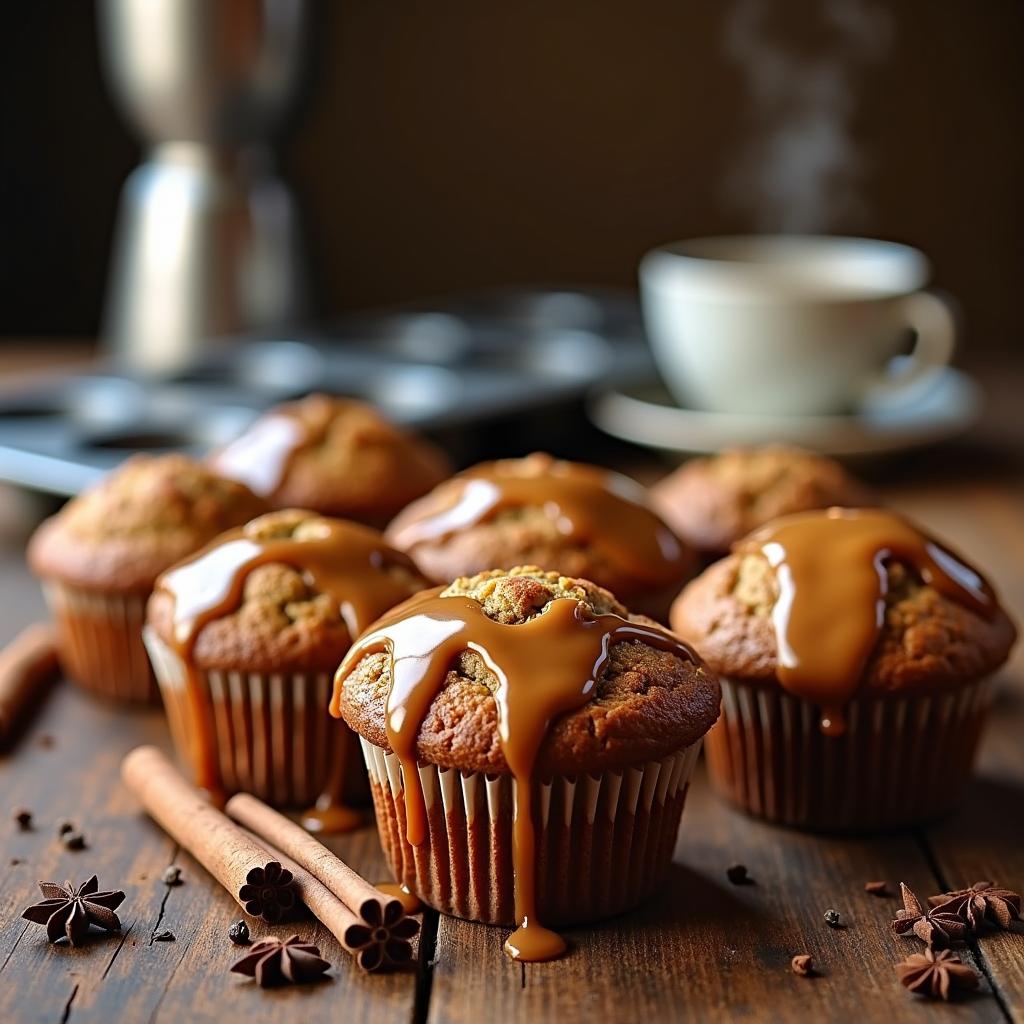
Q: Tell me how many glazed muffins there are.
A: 5